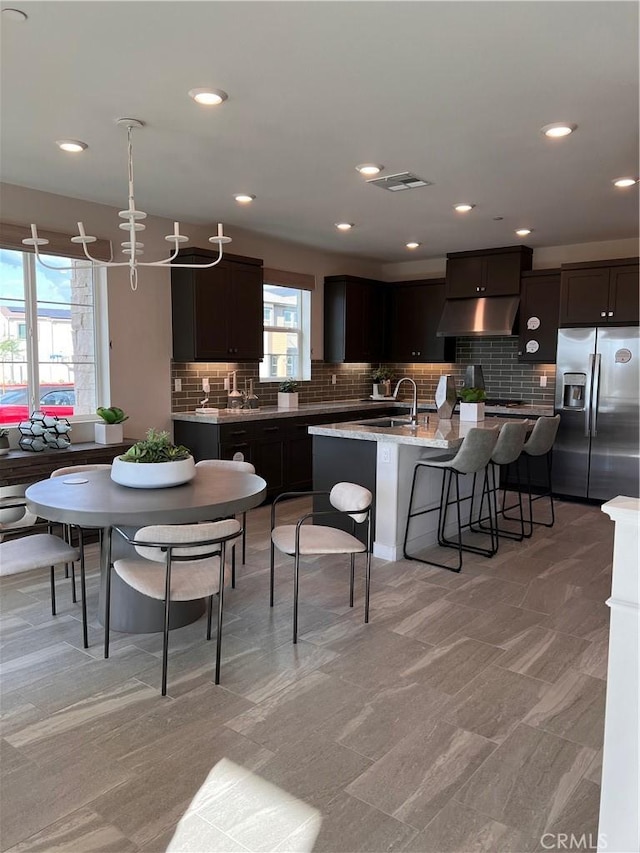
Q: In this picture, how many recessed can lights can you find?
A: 10